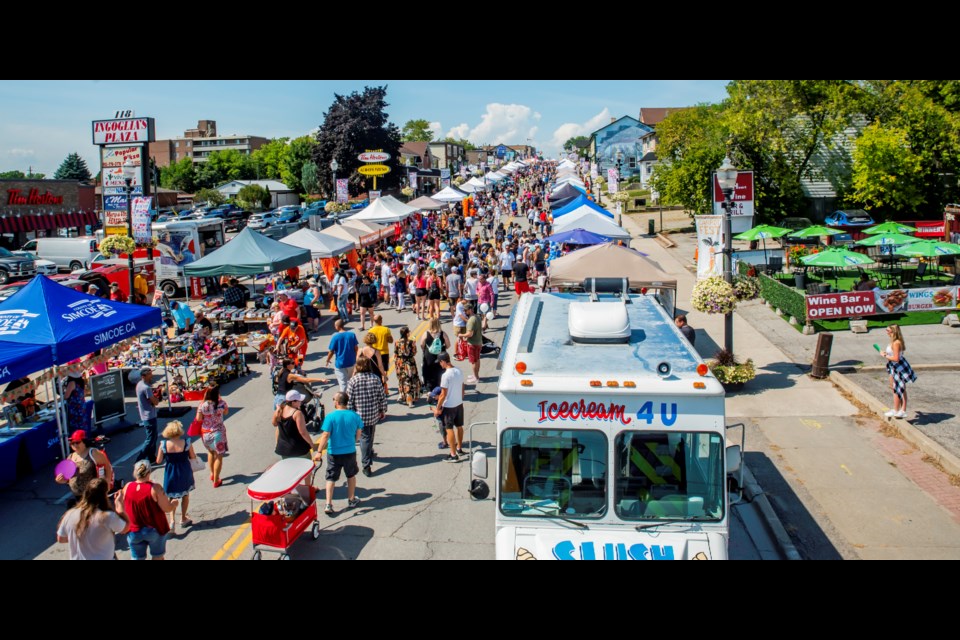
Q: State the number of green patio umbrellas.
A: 6